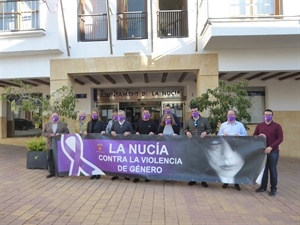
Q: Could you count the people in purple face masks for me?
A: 11